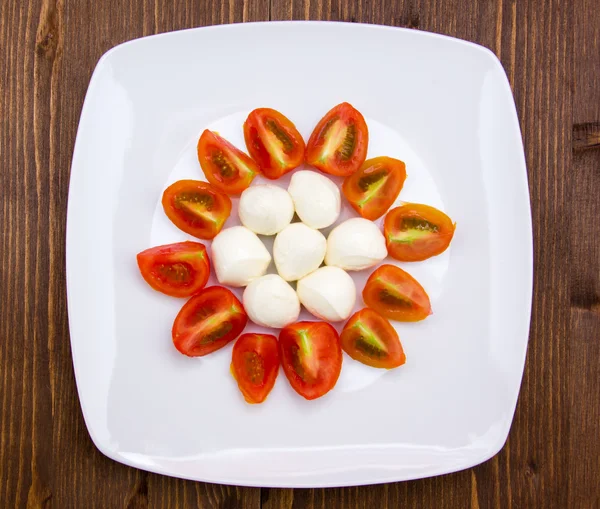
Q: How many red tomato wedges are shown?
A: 12